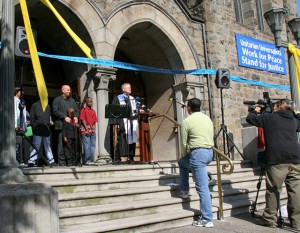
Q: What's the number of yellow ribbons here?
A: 3